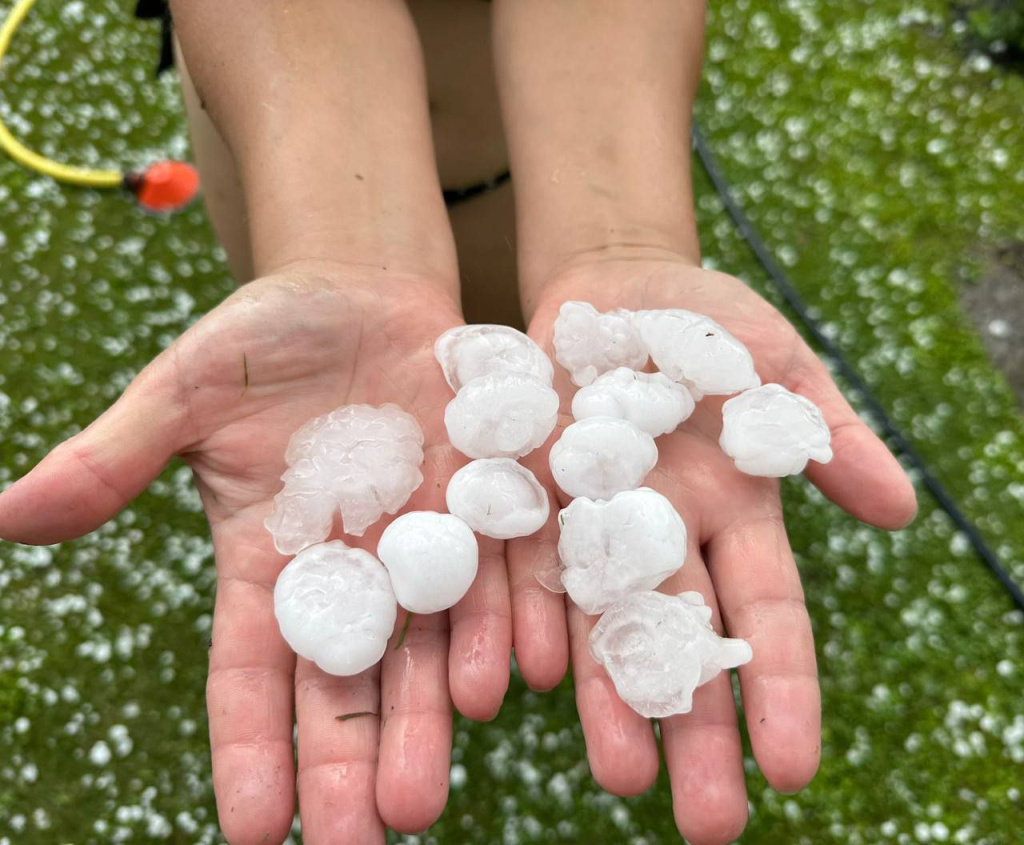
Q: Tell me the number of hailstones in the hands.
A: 13